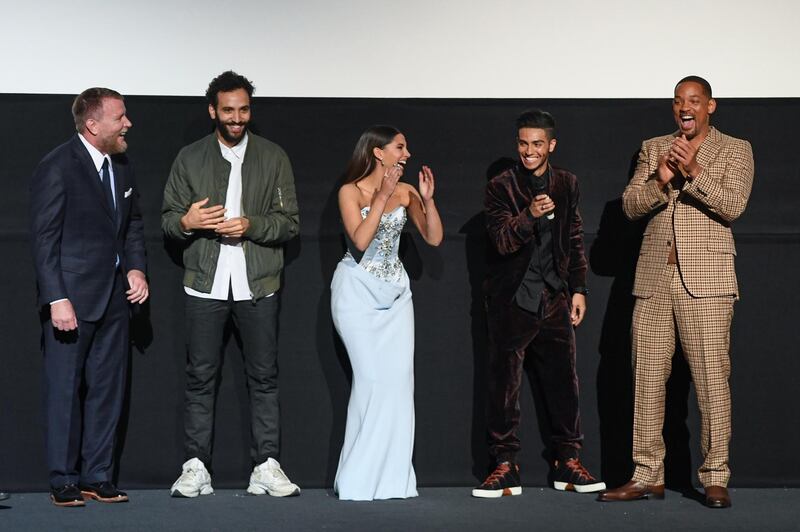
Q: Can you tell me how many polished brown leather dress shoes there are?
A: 2